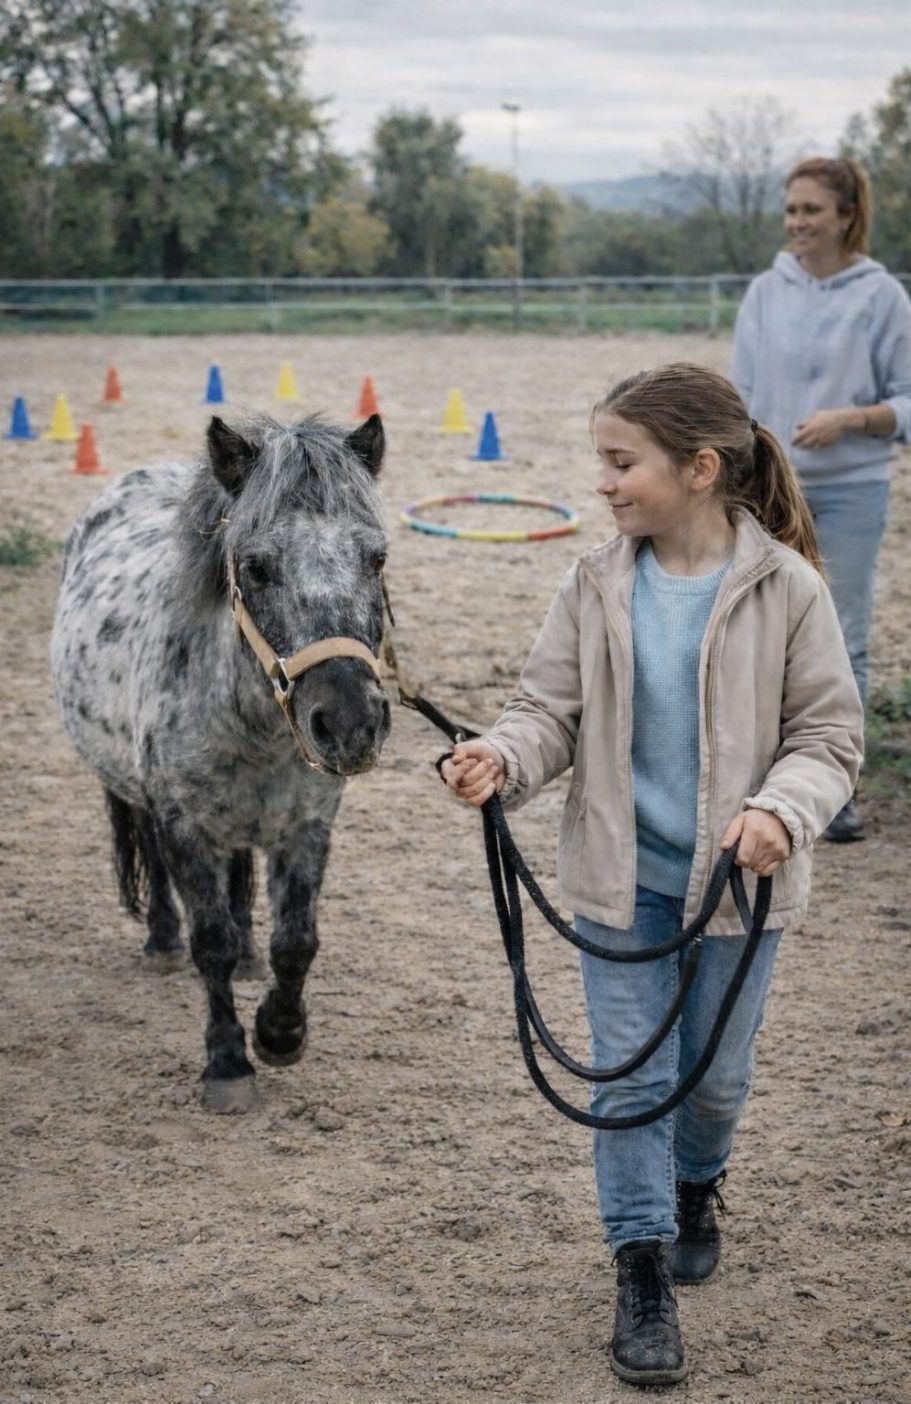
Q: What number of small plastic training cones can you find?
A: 9